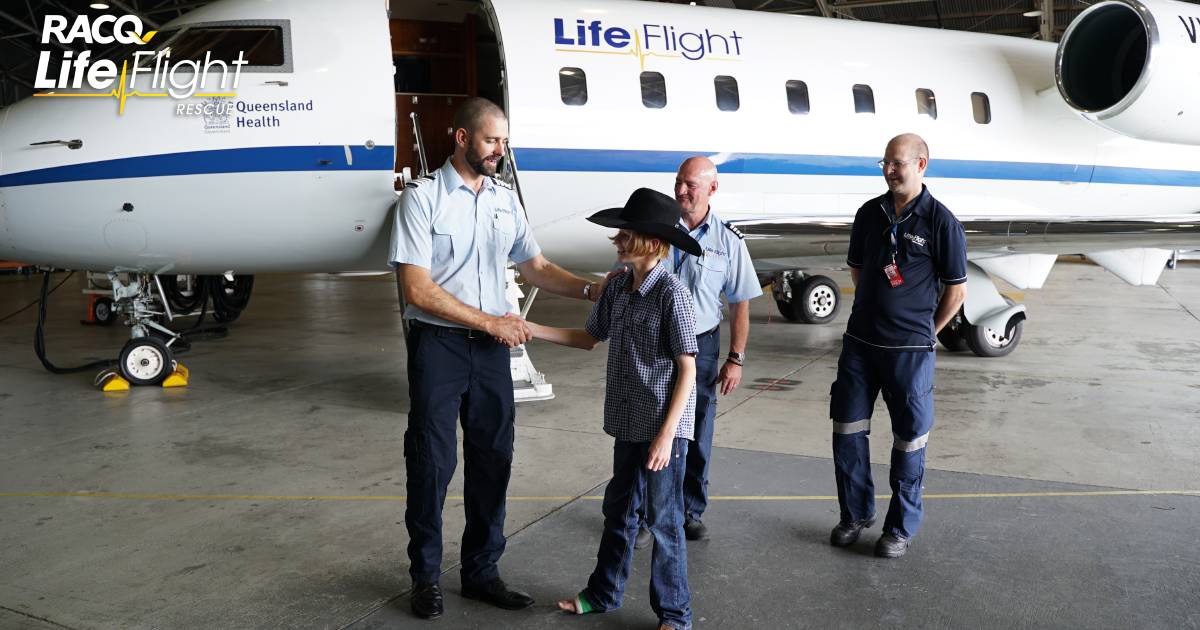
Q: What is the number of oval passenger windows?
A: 7